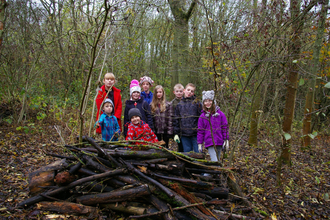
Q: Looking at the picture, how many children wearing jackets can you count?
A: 9